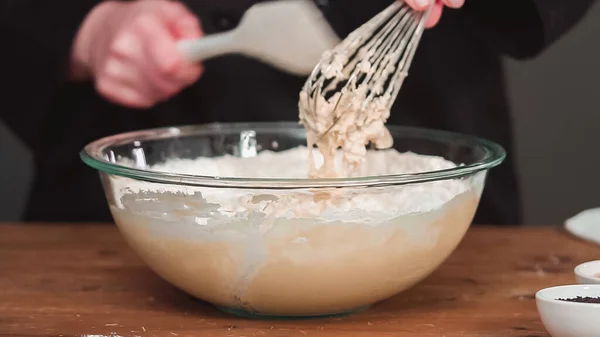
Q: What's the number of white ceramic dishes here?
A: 3